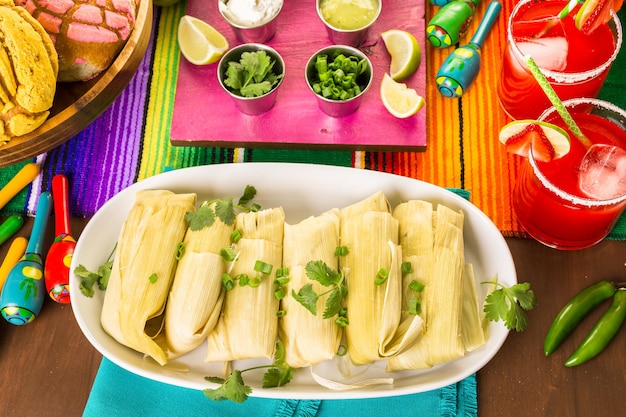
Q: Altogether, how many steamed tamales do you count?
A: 6